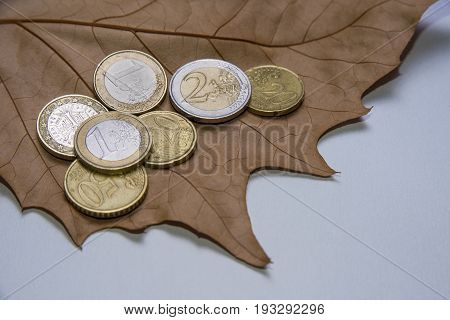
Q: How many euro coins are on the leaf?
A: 7